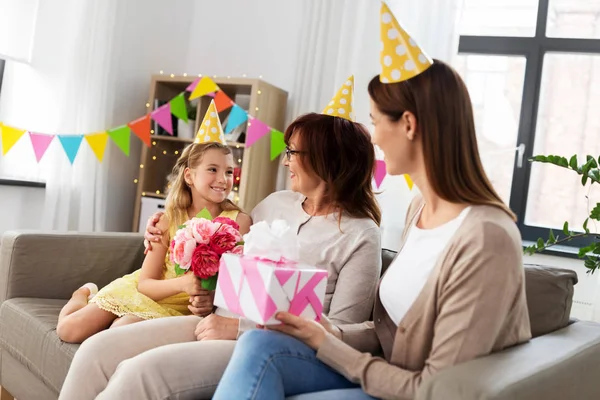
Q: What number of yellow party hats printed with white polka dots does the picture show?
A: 3